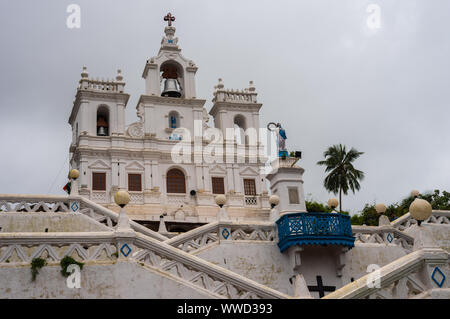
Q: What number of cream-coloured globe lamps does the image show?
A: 8